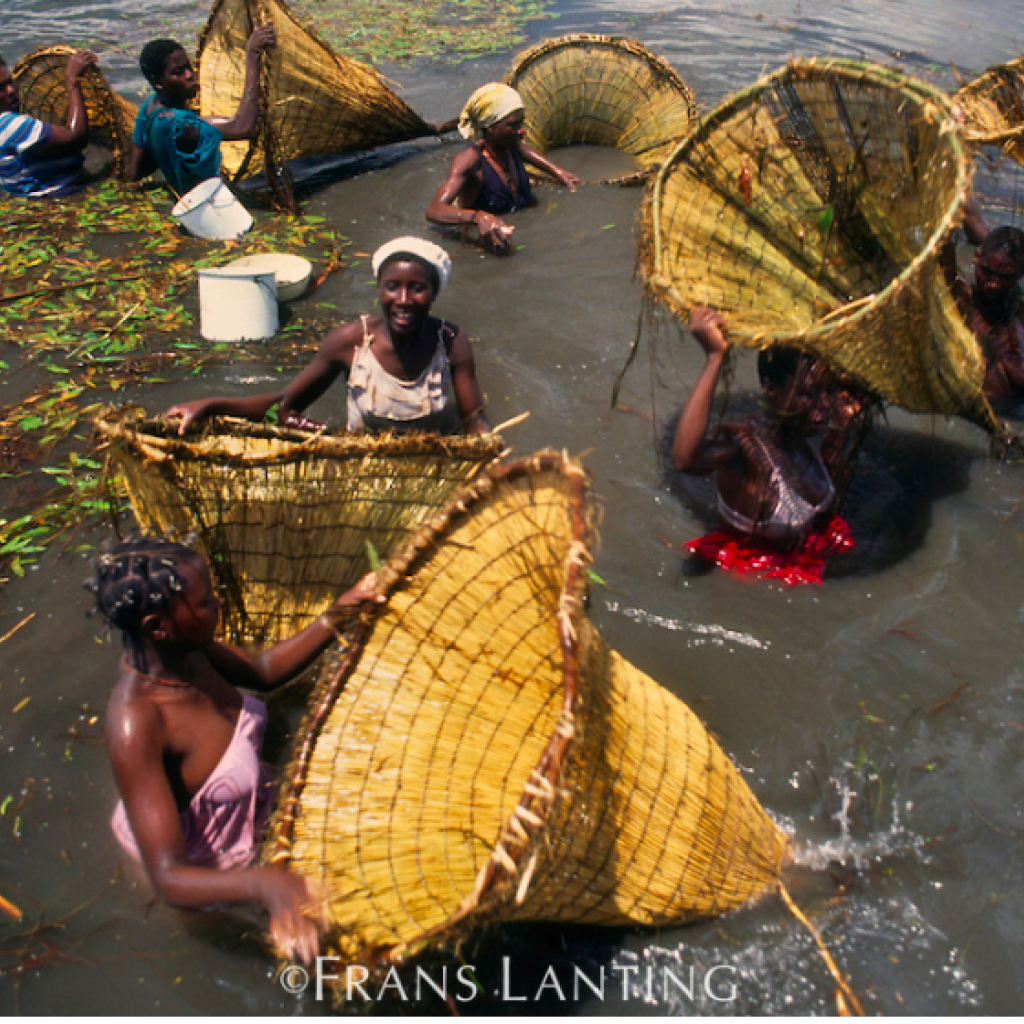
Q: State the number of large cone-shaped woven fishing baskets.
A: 7